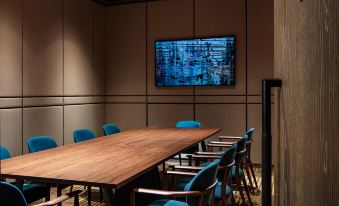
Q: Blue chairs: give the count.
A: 10